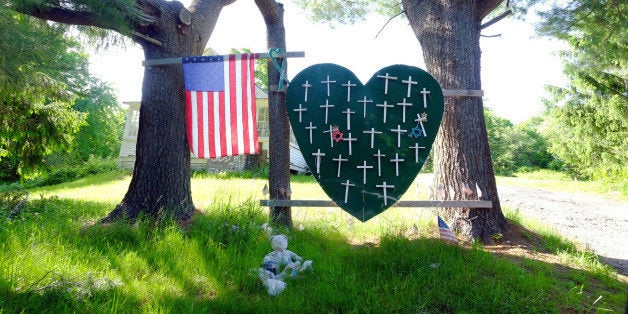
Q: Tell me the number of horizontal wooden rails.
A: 3